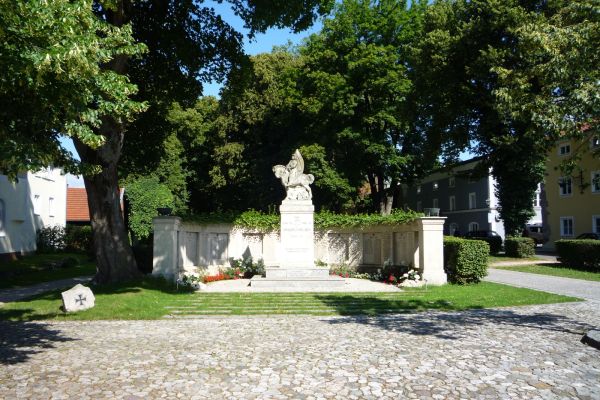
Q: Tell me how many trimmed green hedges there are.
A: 3